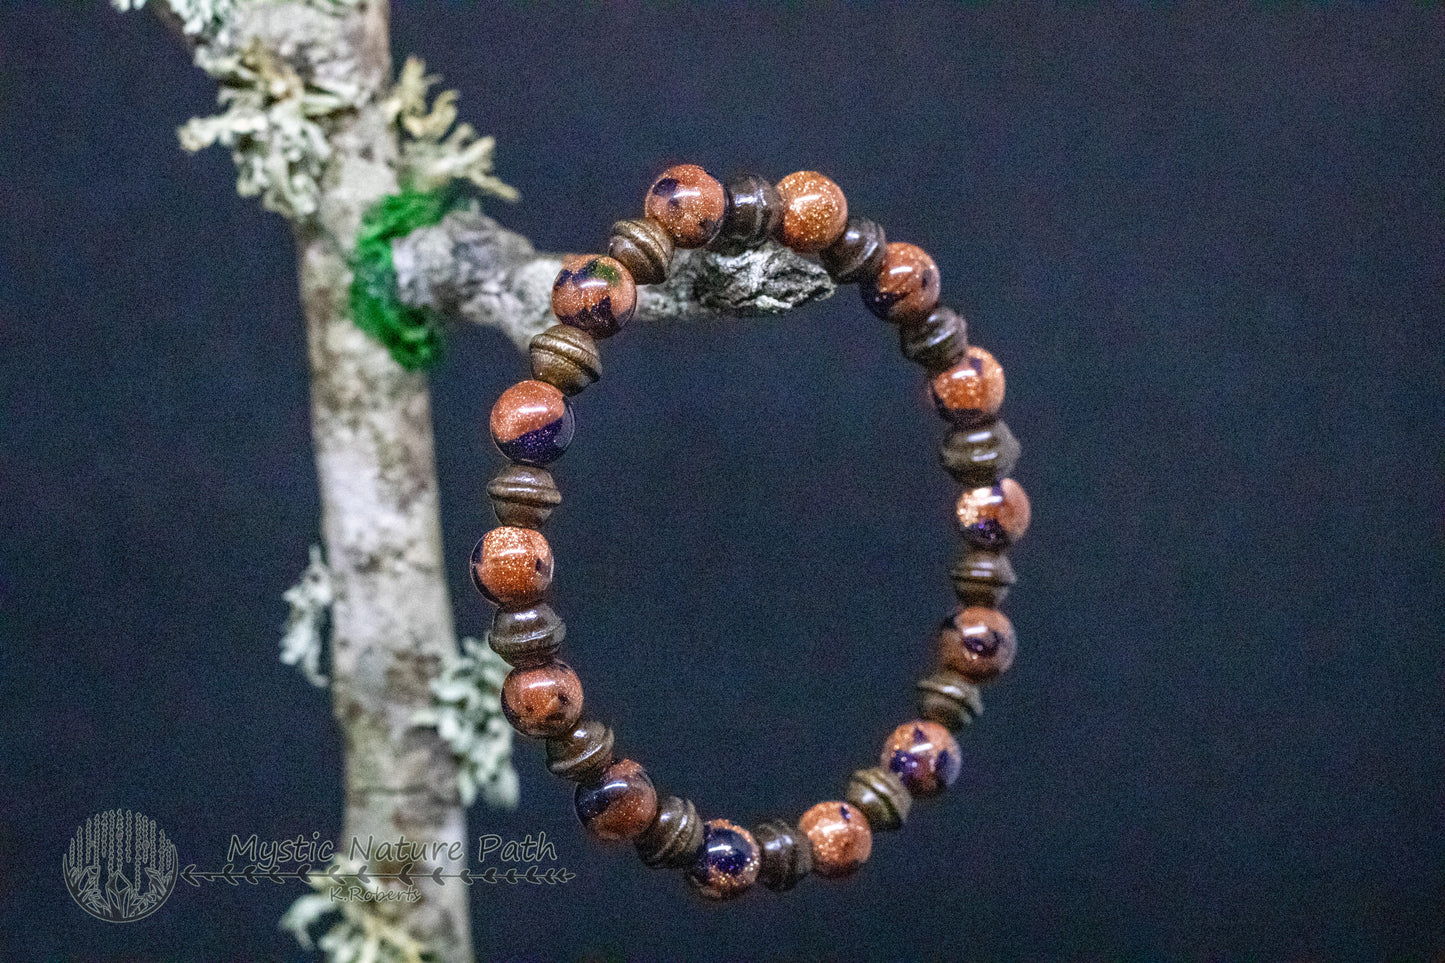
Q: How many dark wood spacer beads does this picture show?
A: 14